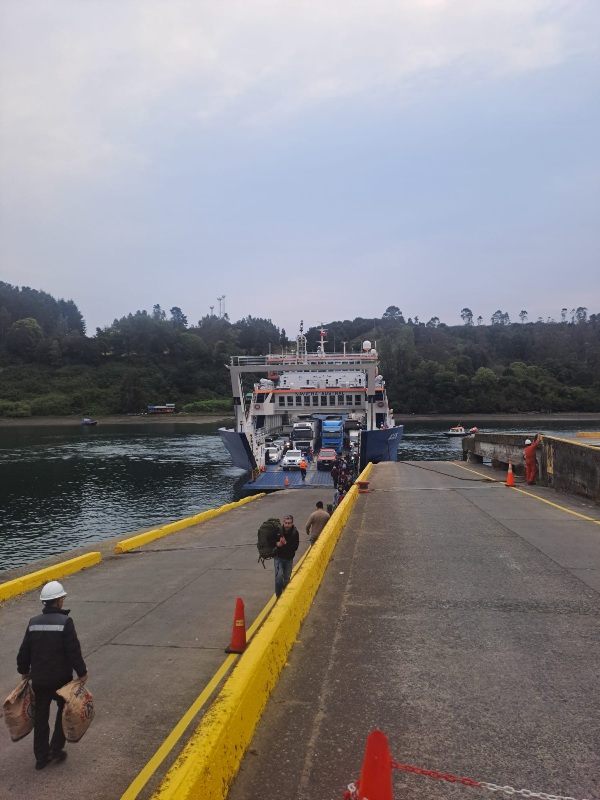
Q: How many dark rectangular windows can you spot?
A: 10